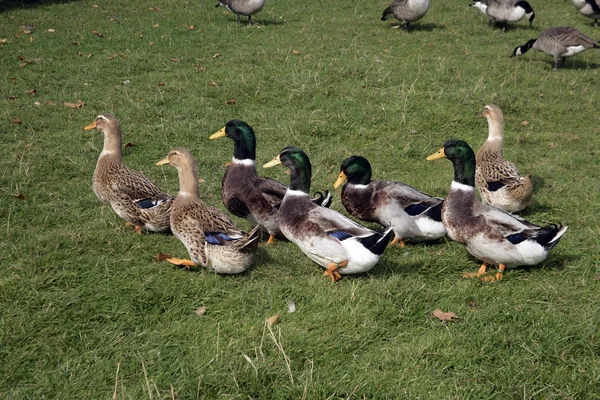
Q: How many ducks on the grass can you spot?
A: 7